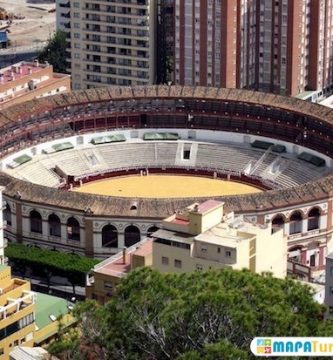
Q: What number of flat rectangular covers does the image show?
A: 6